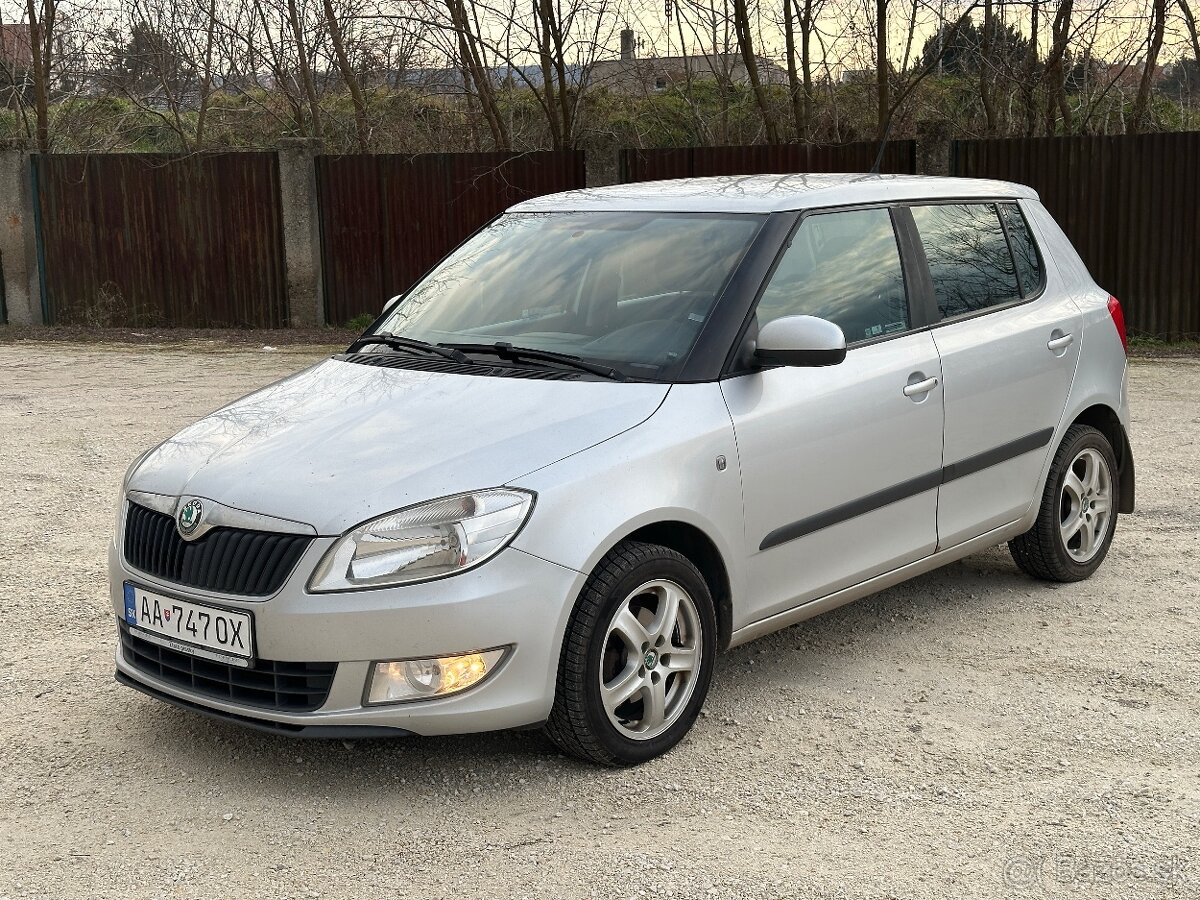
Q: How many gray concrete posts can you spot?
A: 4